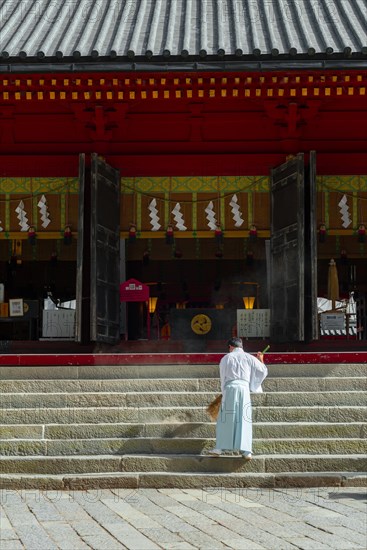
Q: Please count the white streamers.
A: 7